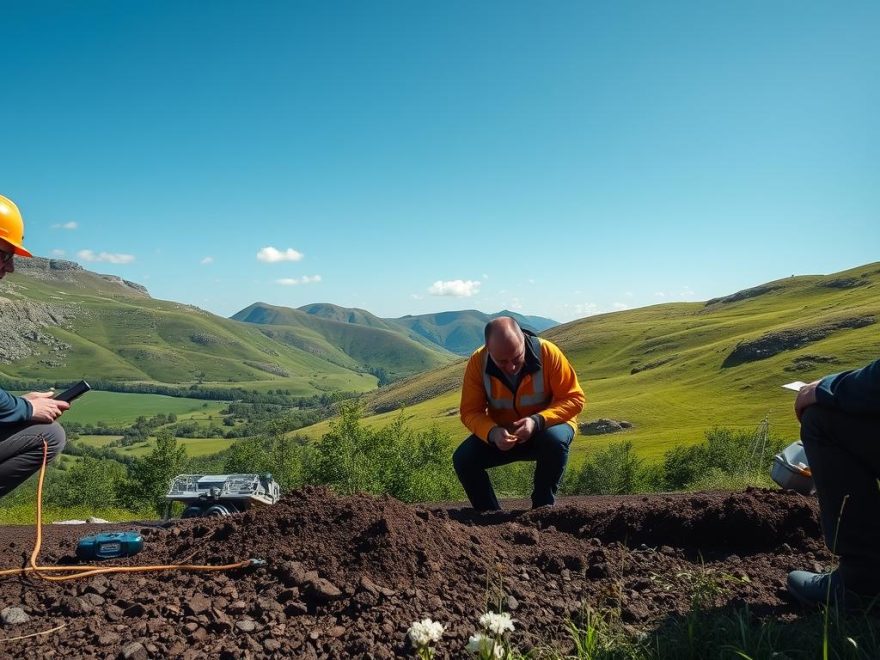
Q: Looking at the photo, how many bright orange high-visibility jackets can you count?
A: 1